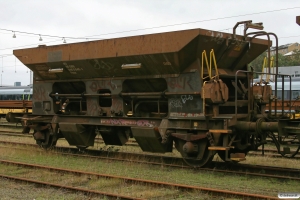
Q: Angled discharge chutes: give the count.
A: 3